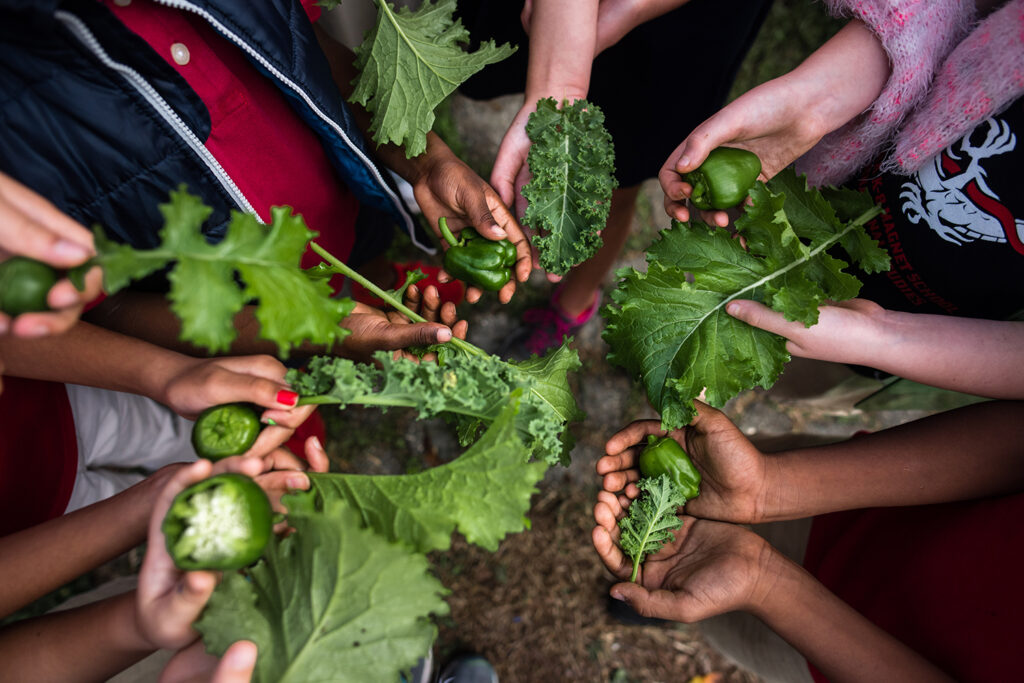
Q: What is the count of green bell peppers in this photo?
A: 6